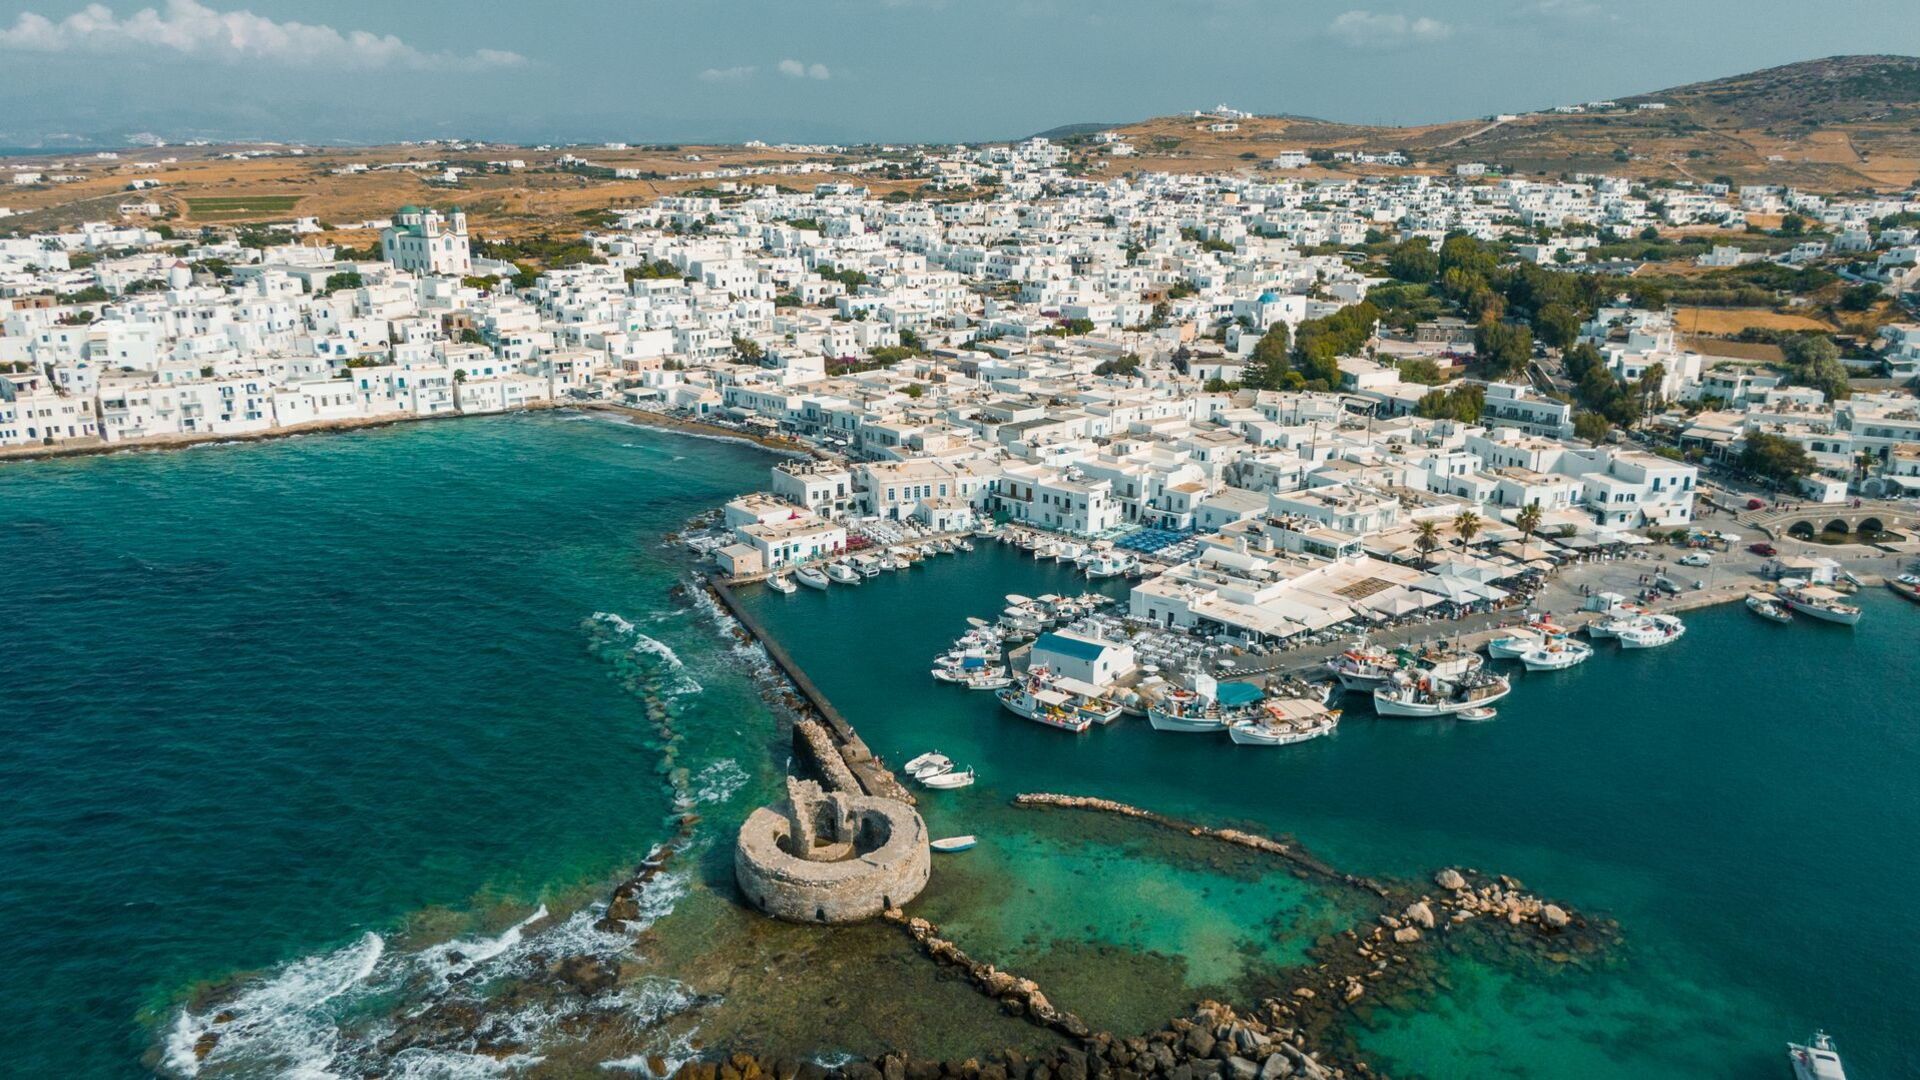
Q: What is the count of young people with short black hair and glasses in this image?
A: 0